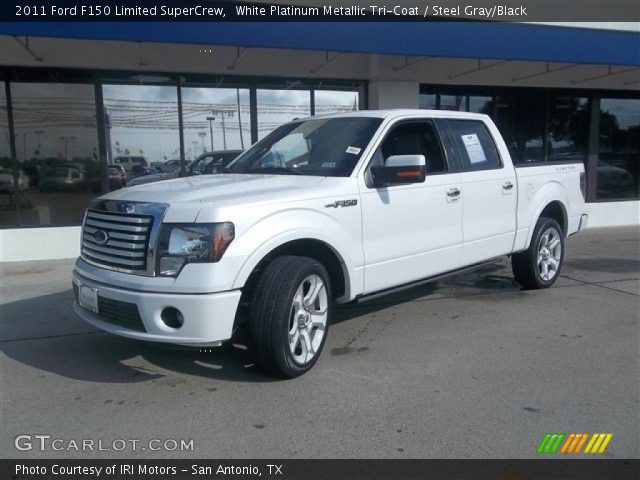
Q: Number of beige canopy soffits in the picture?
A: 1